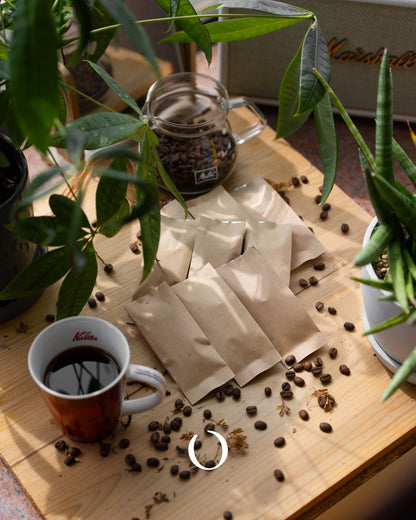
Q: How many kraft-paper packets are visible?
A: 9